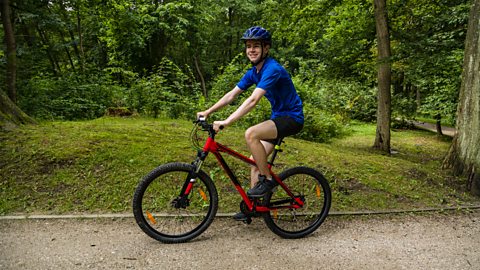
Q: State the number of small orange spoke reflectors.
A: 4